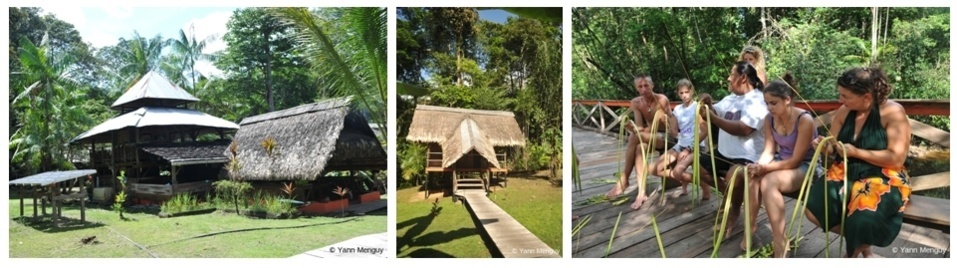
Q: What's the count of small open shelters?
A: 1